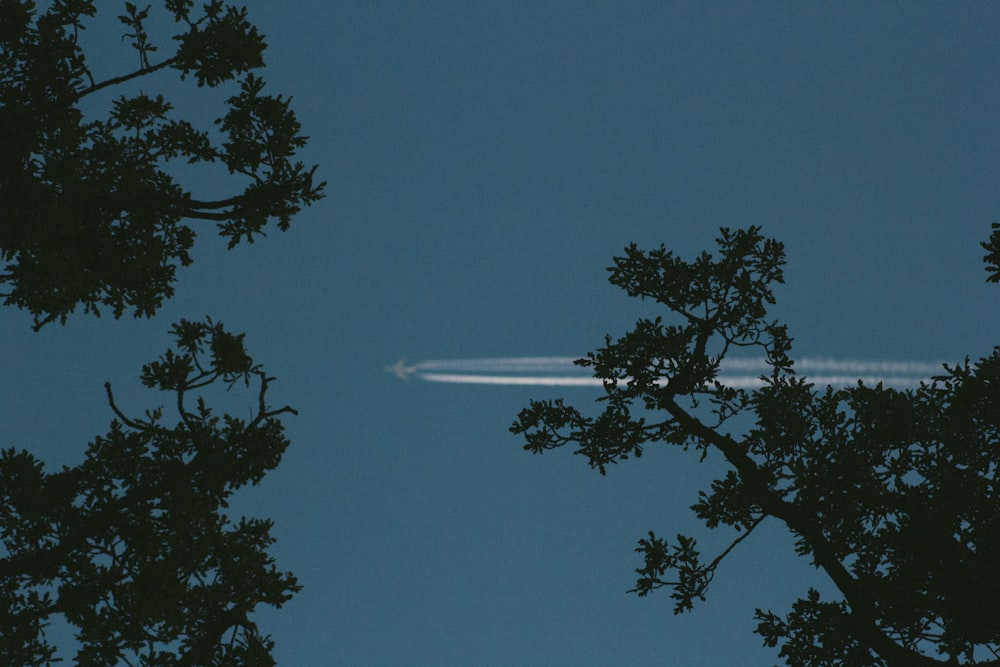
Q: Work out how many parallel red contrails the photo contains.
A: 0